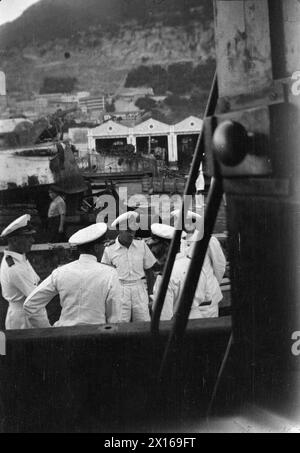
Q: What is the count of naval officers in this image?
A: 5